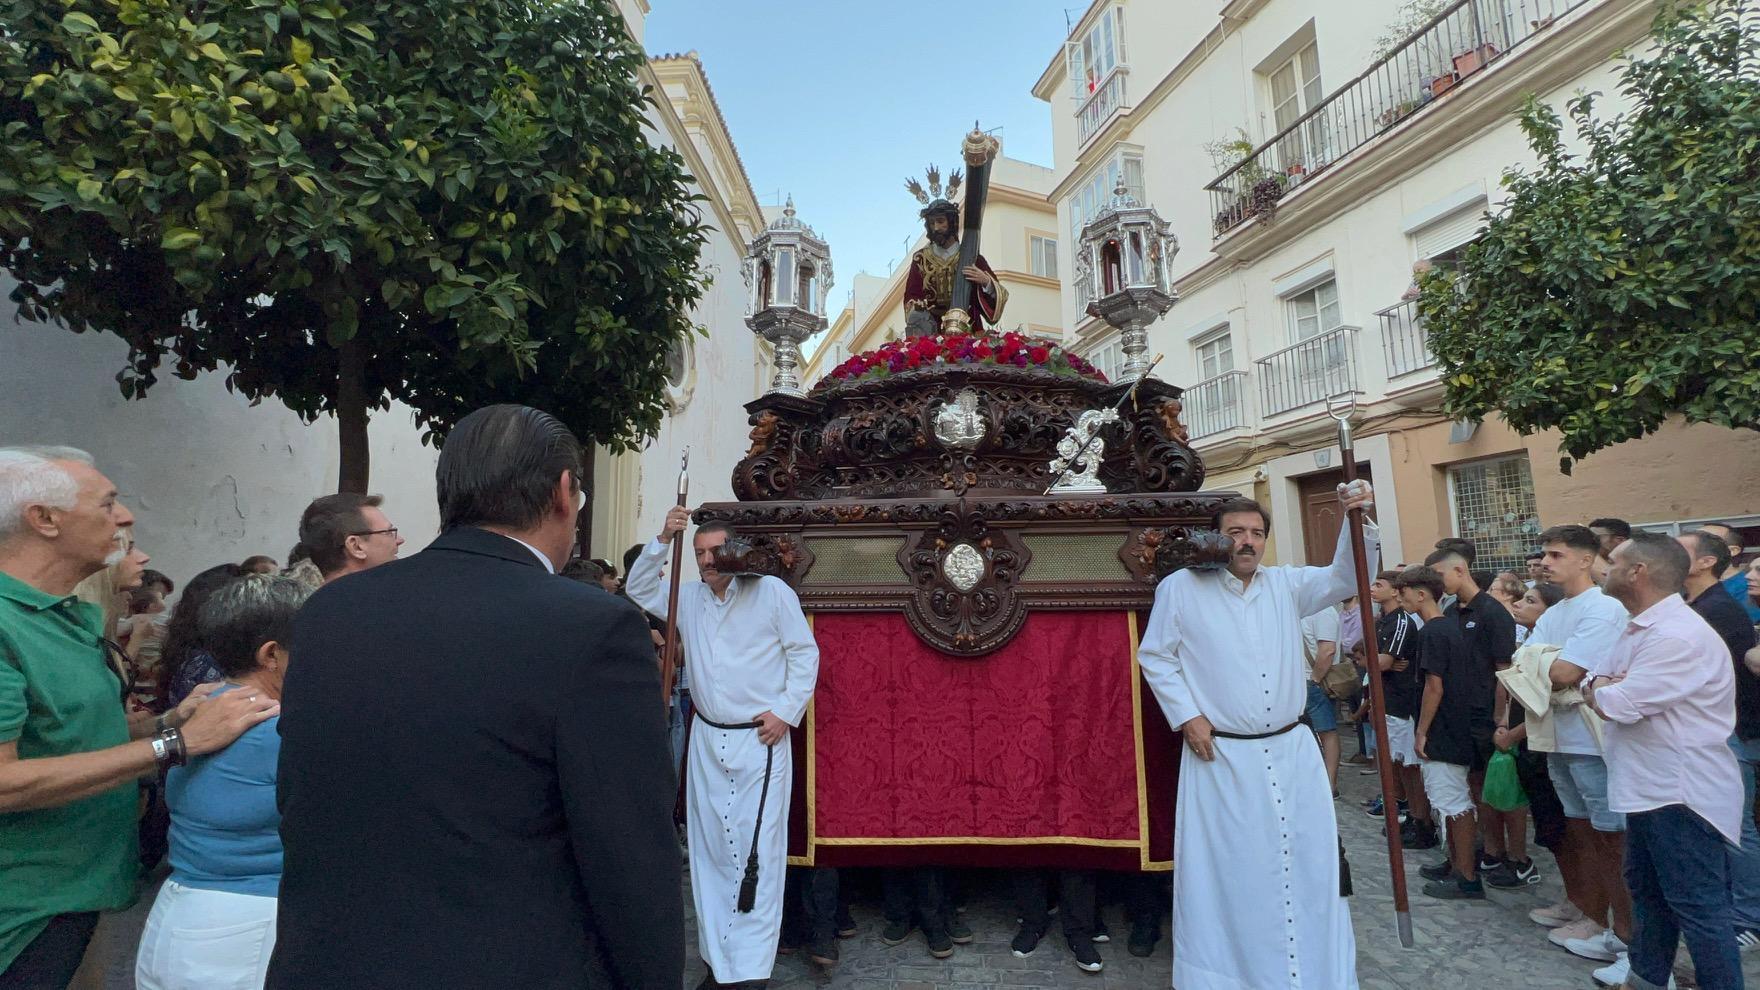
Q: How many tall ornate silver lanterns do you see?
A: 2